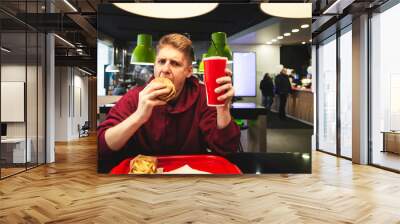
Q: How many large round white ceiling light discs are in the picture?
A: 2